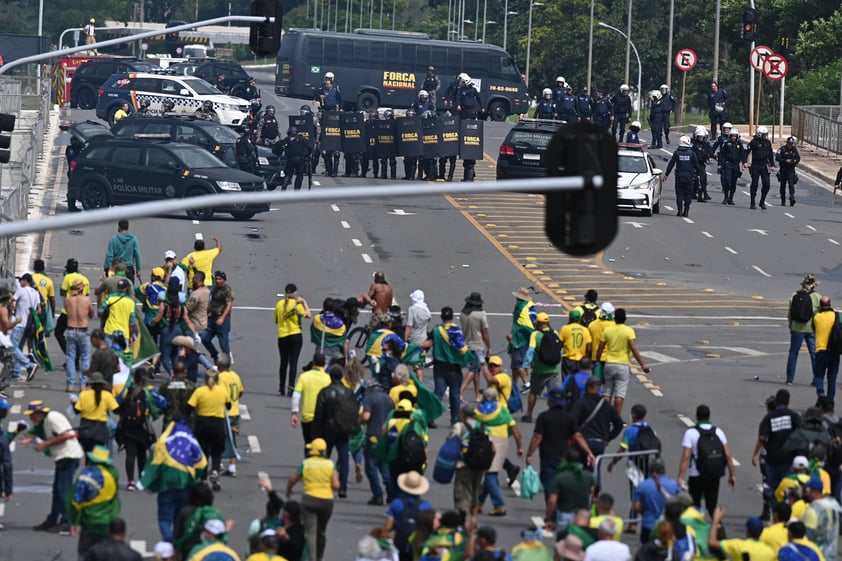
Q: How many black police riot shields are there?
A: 9